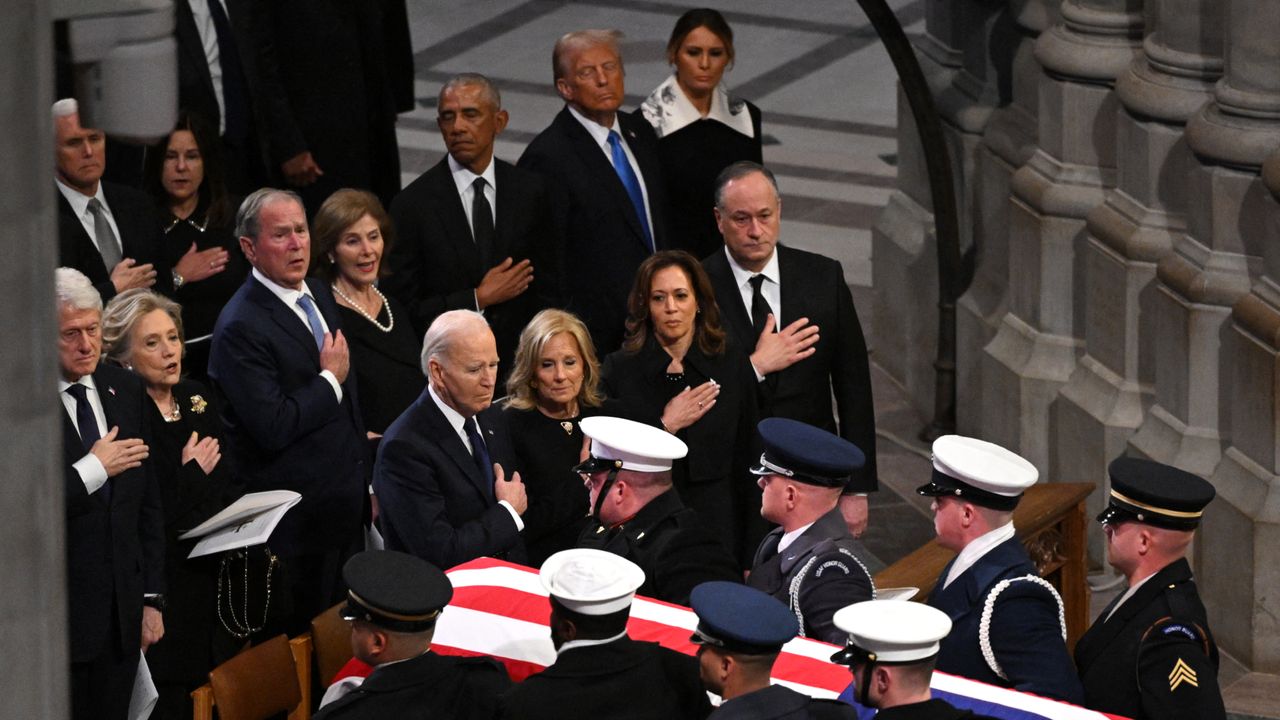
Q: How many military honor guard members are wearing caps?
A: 8